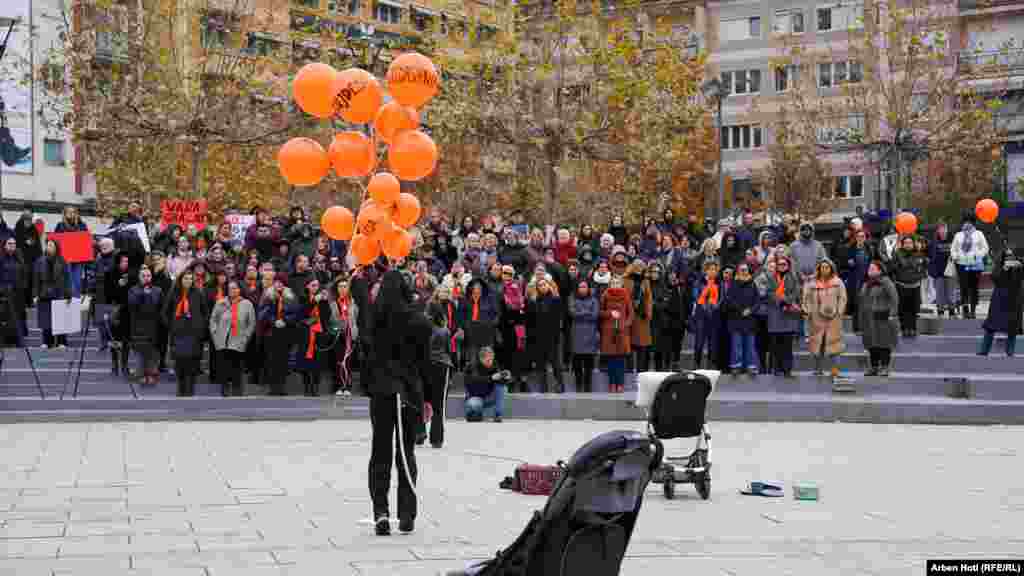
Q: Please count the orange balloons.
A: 15